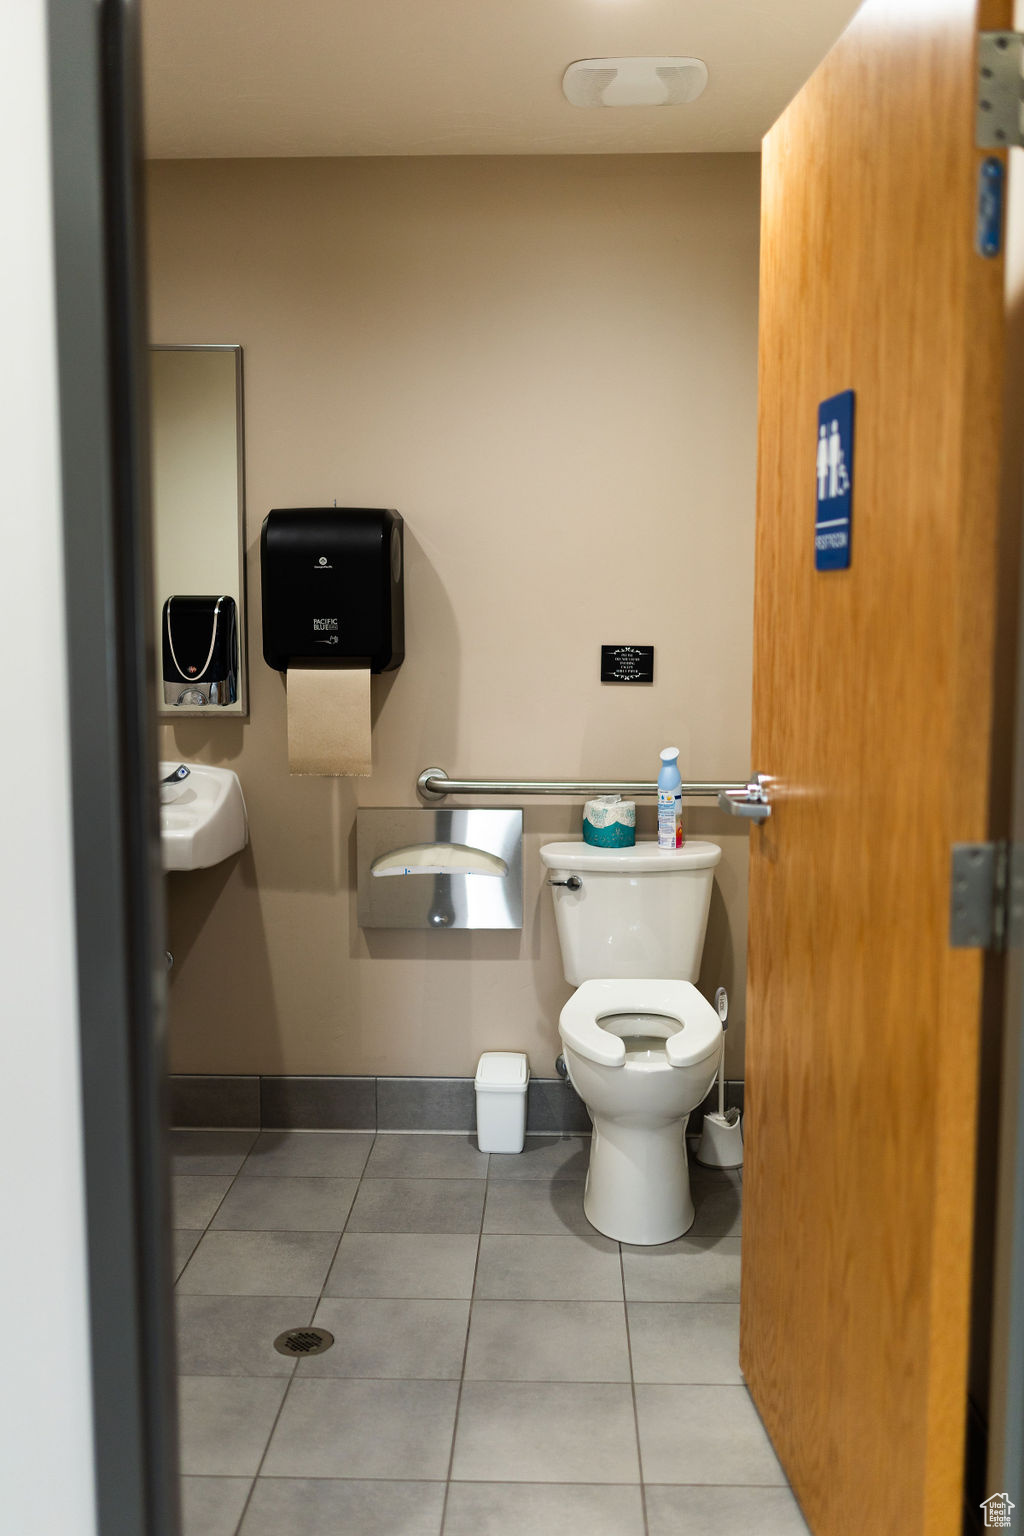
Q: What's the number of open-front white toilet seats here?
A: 1